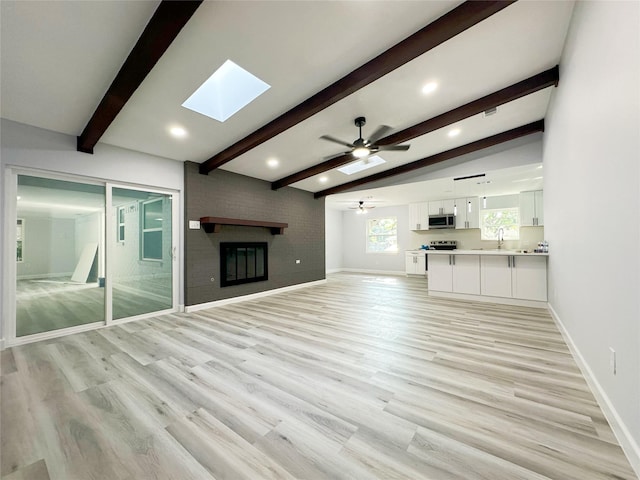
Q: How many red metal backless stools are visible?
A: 0